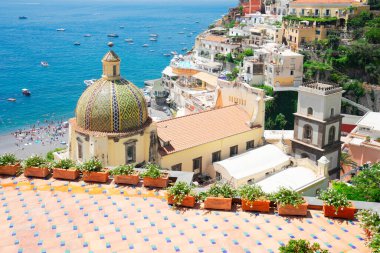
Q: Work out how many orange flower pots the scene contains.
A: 11